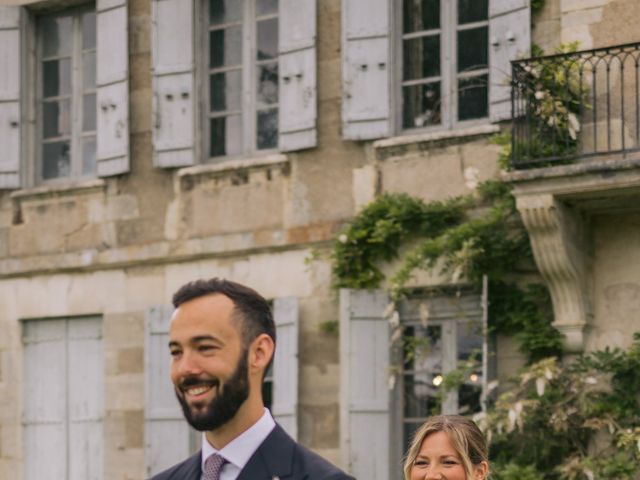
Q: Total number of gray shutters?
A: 11